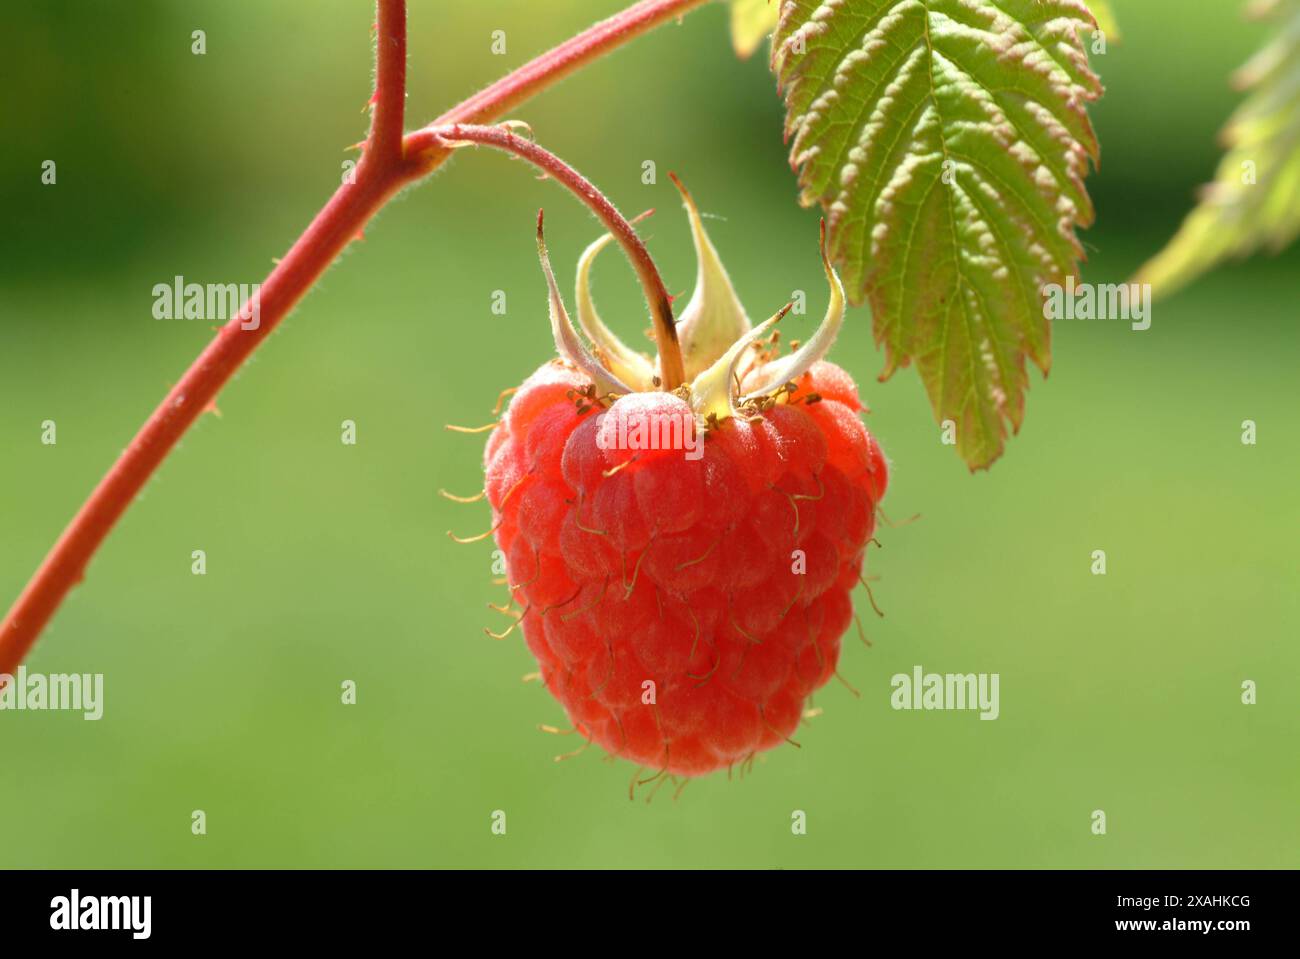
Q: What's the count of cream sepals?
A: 5